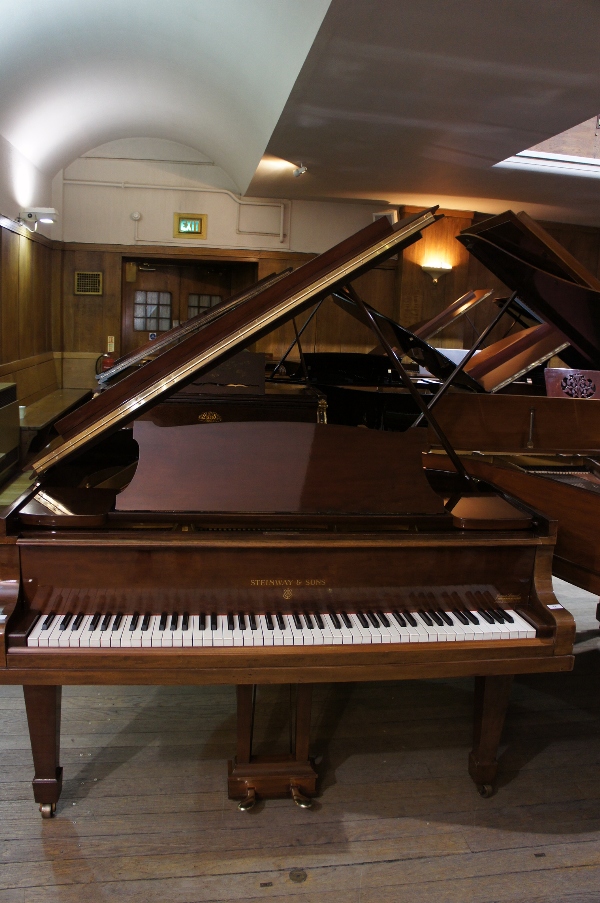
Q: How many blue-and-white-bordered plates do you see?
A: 0